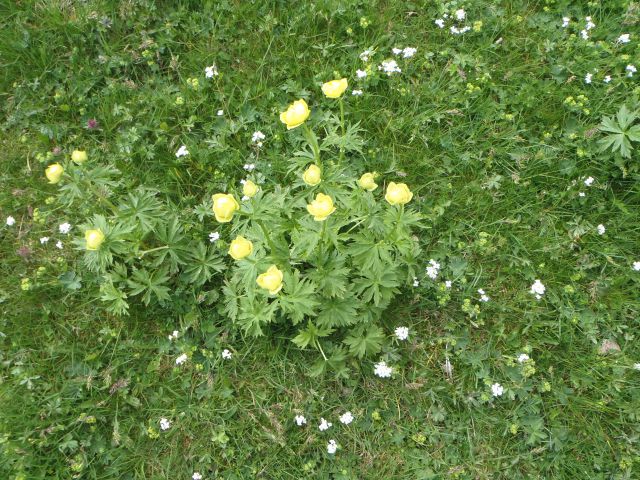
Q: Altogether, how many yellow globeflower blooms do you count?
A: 13